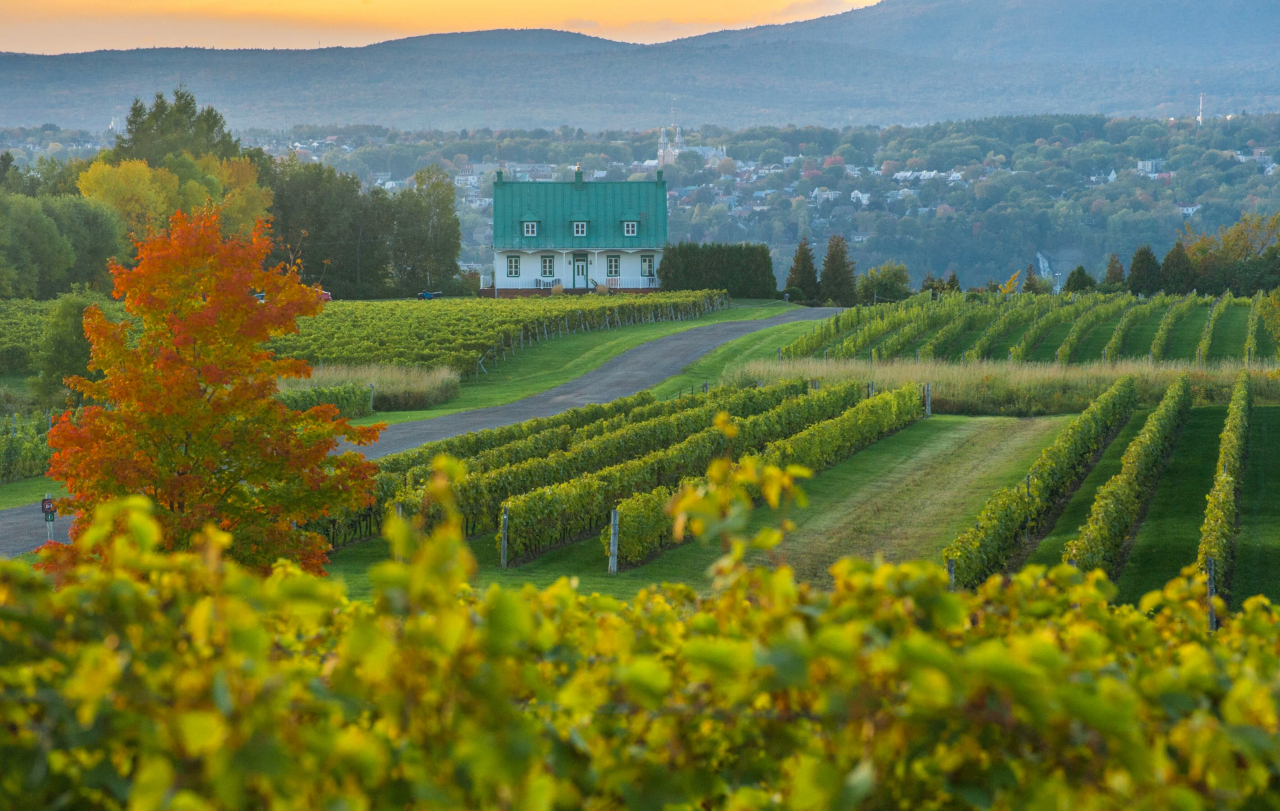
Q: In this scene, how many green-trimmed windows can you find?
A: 4